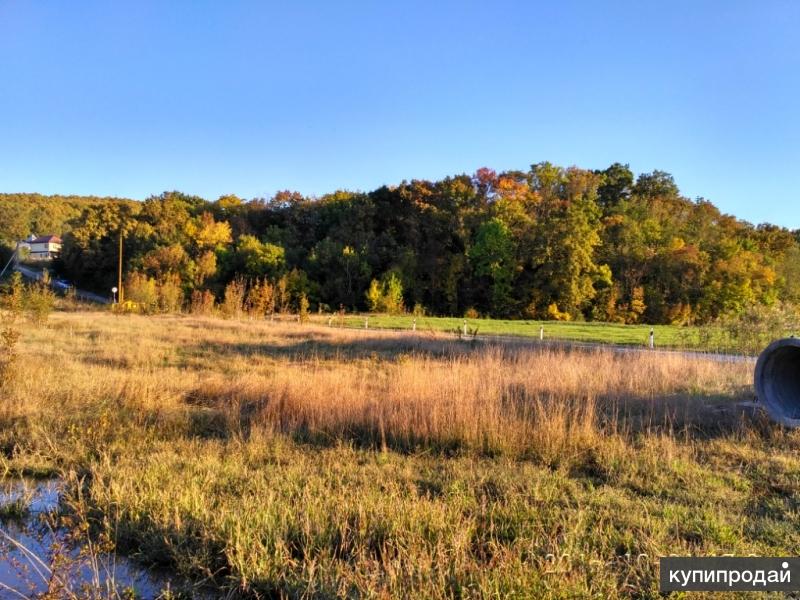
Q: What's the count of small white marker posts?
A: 6